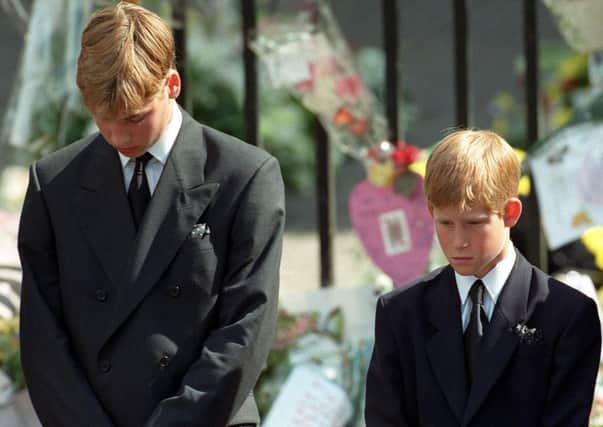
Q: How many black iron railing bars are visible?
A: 6